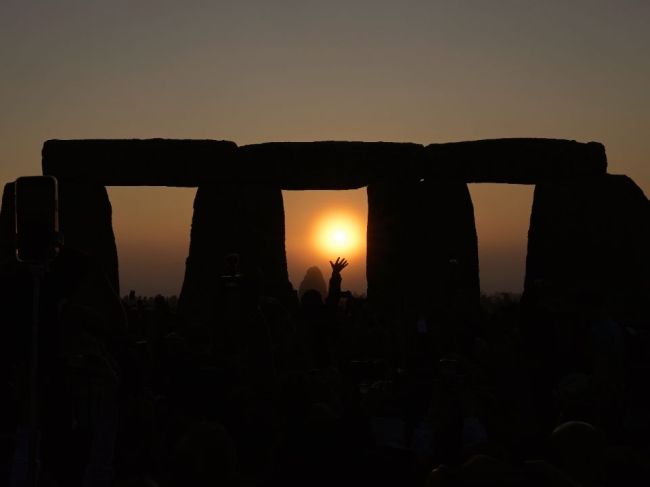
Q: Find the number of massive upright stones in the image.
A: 4